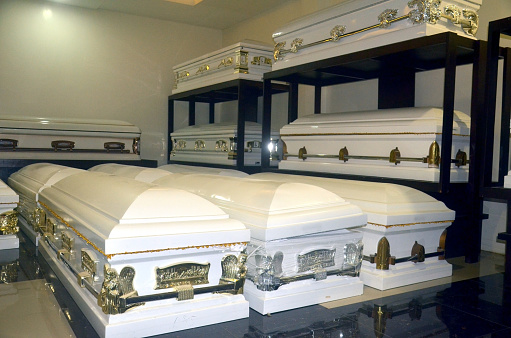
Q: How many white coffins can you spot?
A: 12